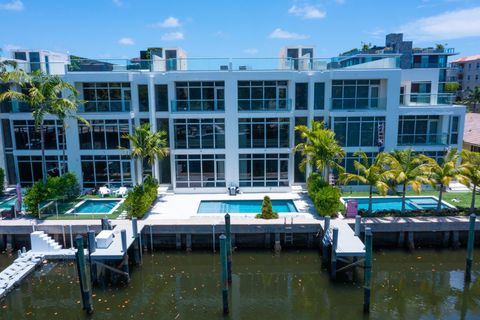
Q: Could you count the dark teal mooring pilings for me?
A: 5